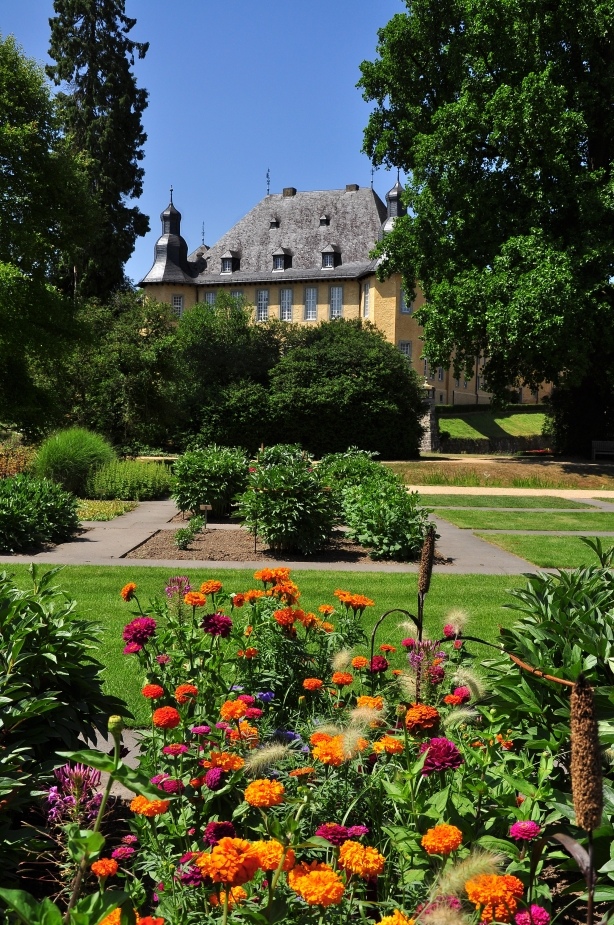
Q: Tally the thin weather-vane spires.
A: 5